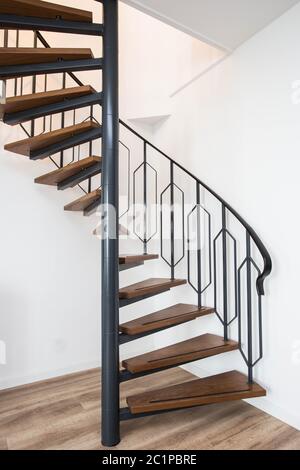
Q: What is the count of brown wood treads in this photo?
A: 12